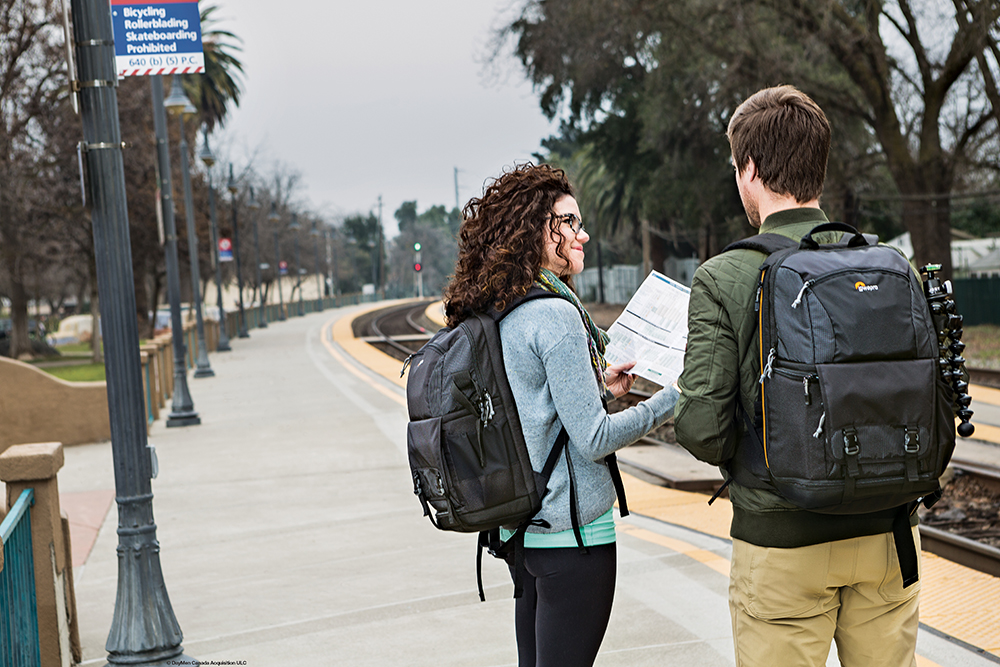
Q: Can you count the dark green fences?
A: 1